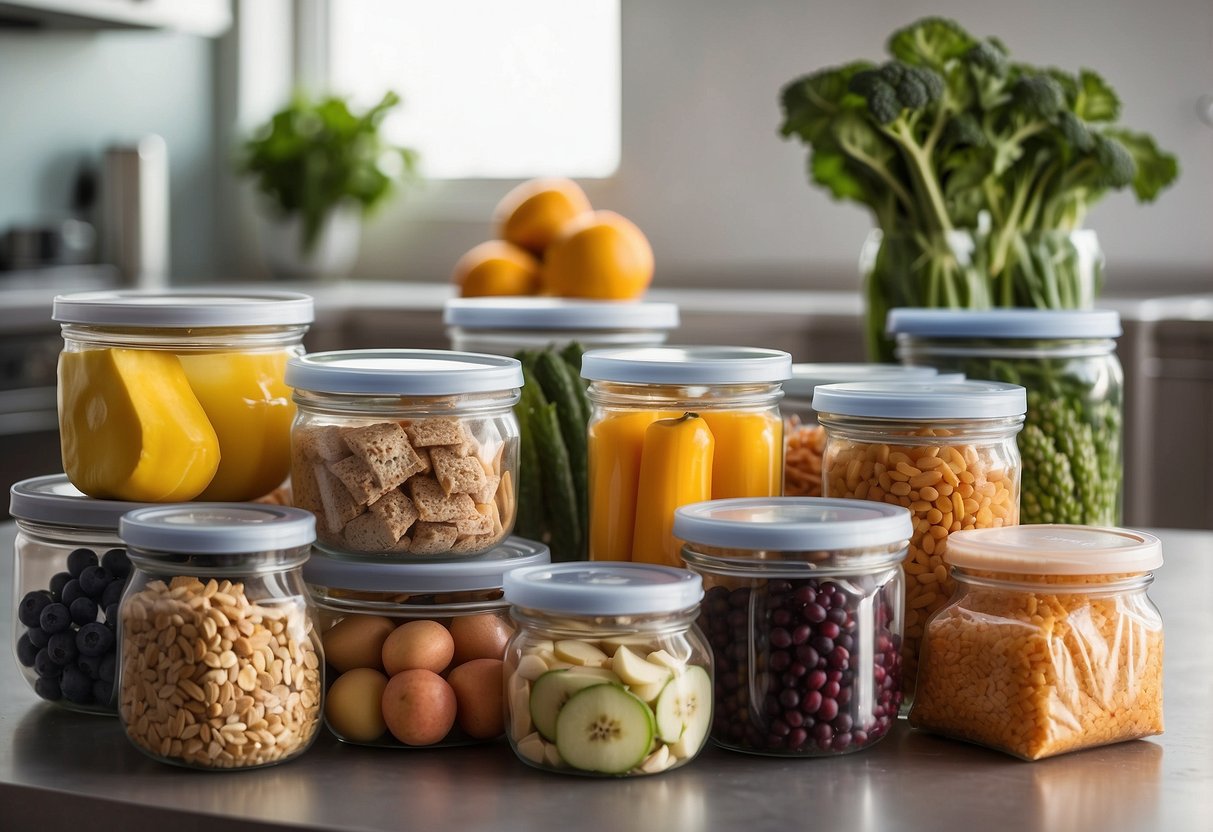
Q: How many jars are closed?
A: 13